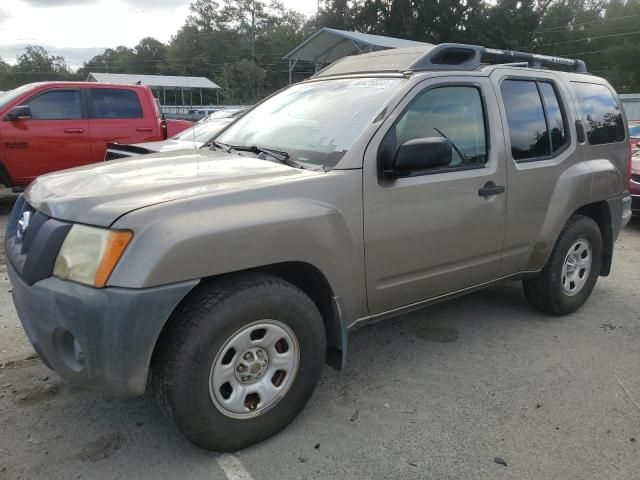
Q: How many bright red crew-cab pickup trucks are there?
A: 1